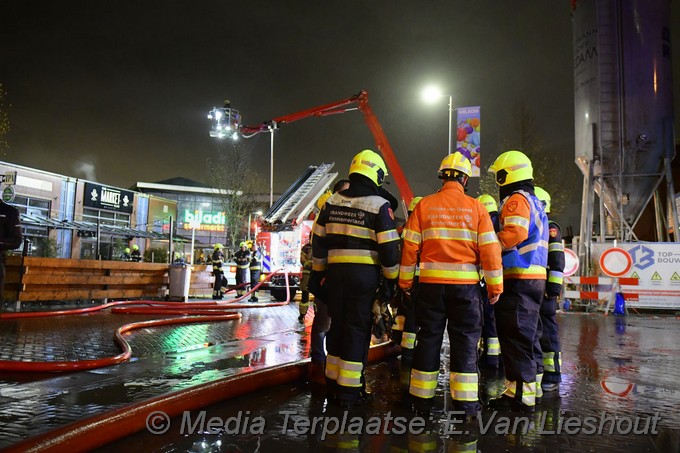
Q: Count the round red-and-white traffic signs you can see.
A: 2